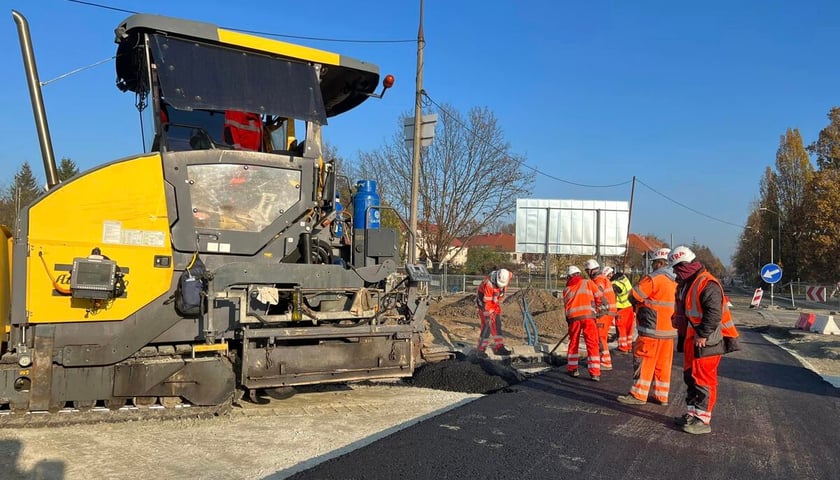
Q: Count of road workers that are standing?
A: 6